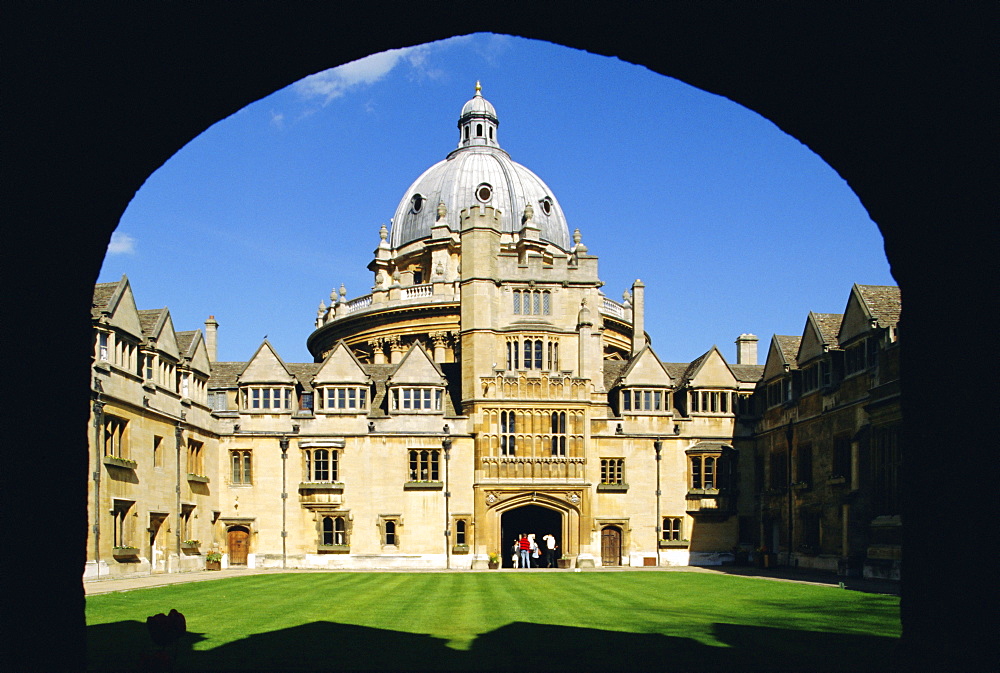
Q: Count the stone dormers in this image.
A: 11